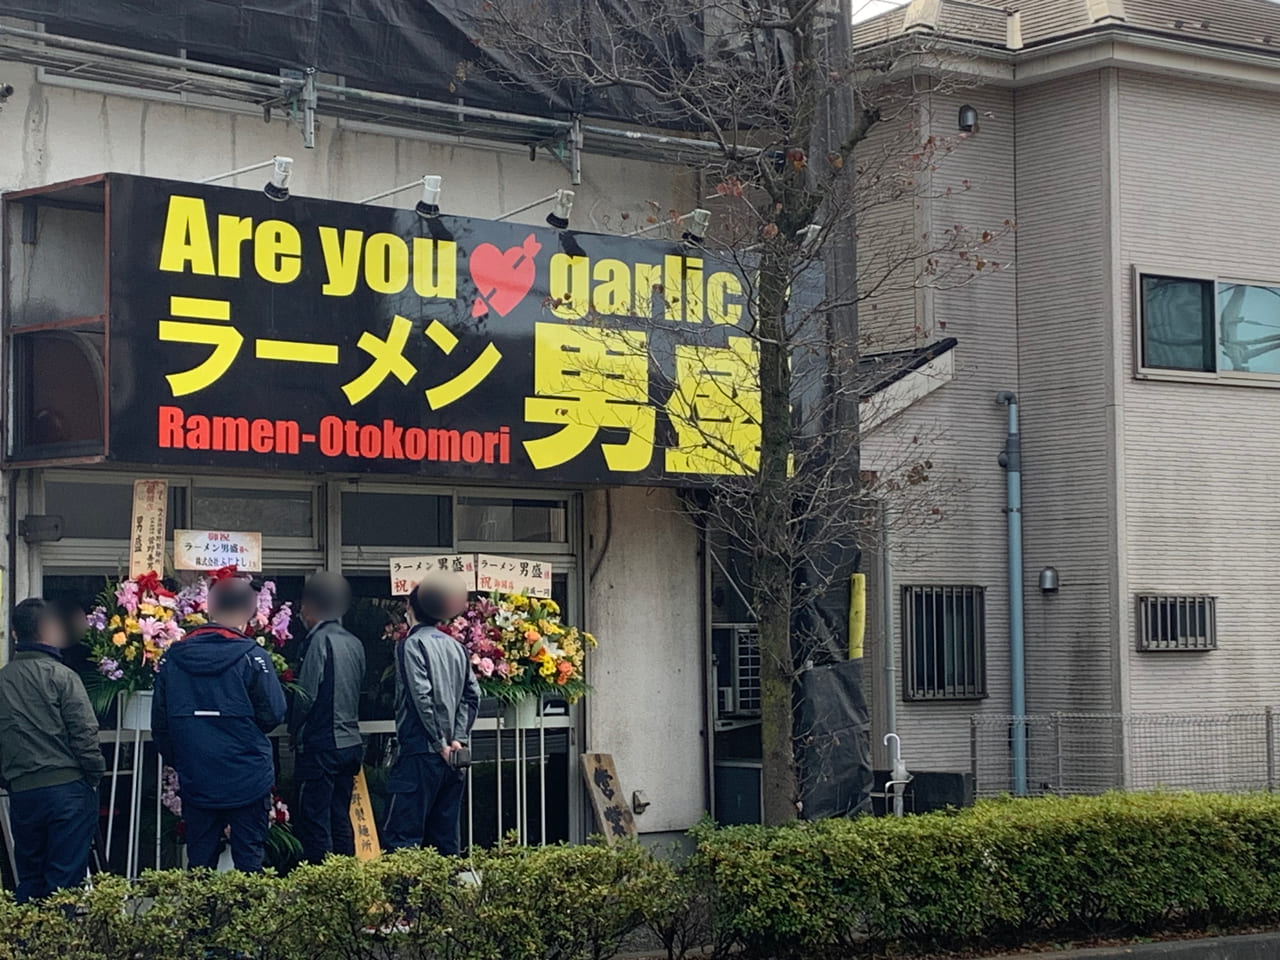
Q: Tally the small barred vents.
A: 2